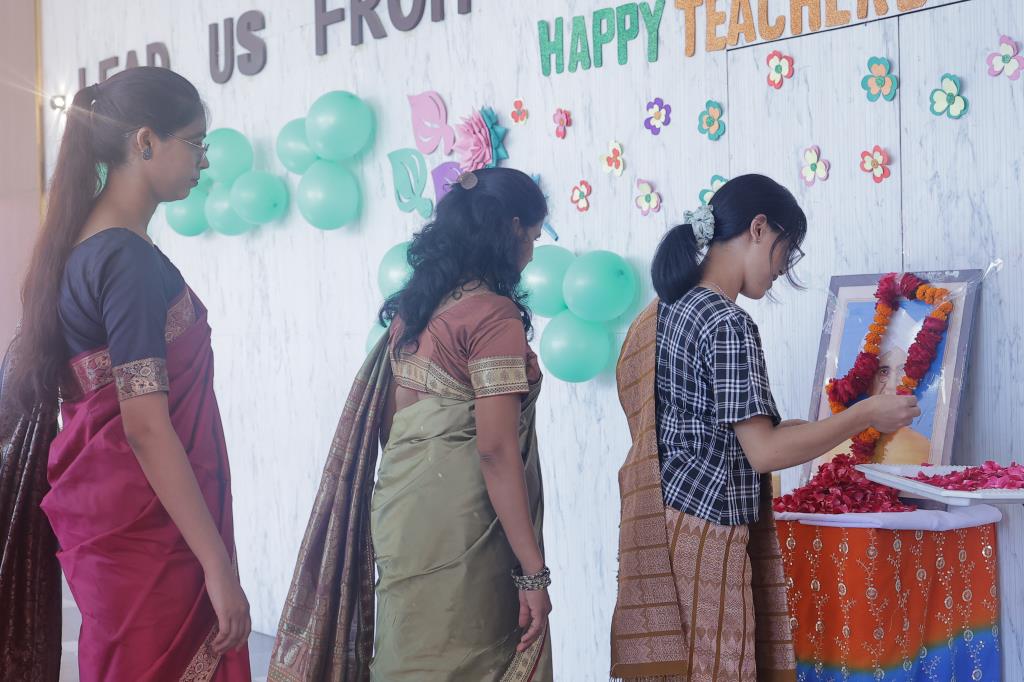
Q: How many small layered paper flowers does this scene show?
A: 14